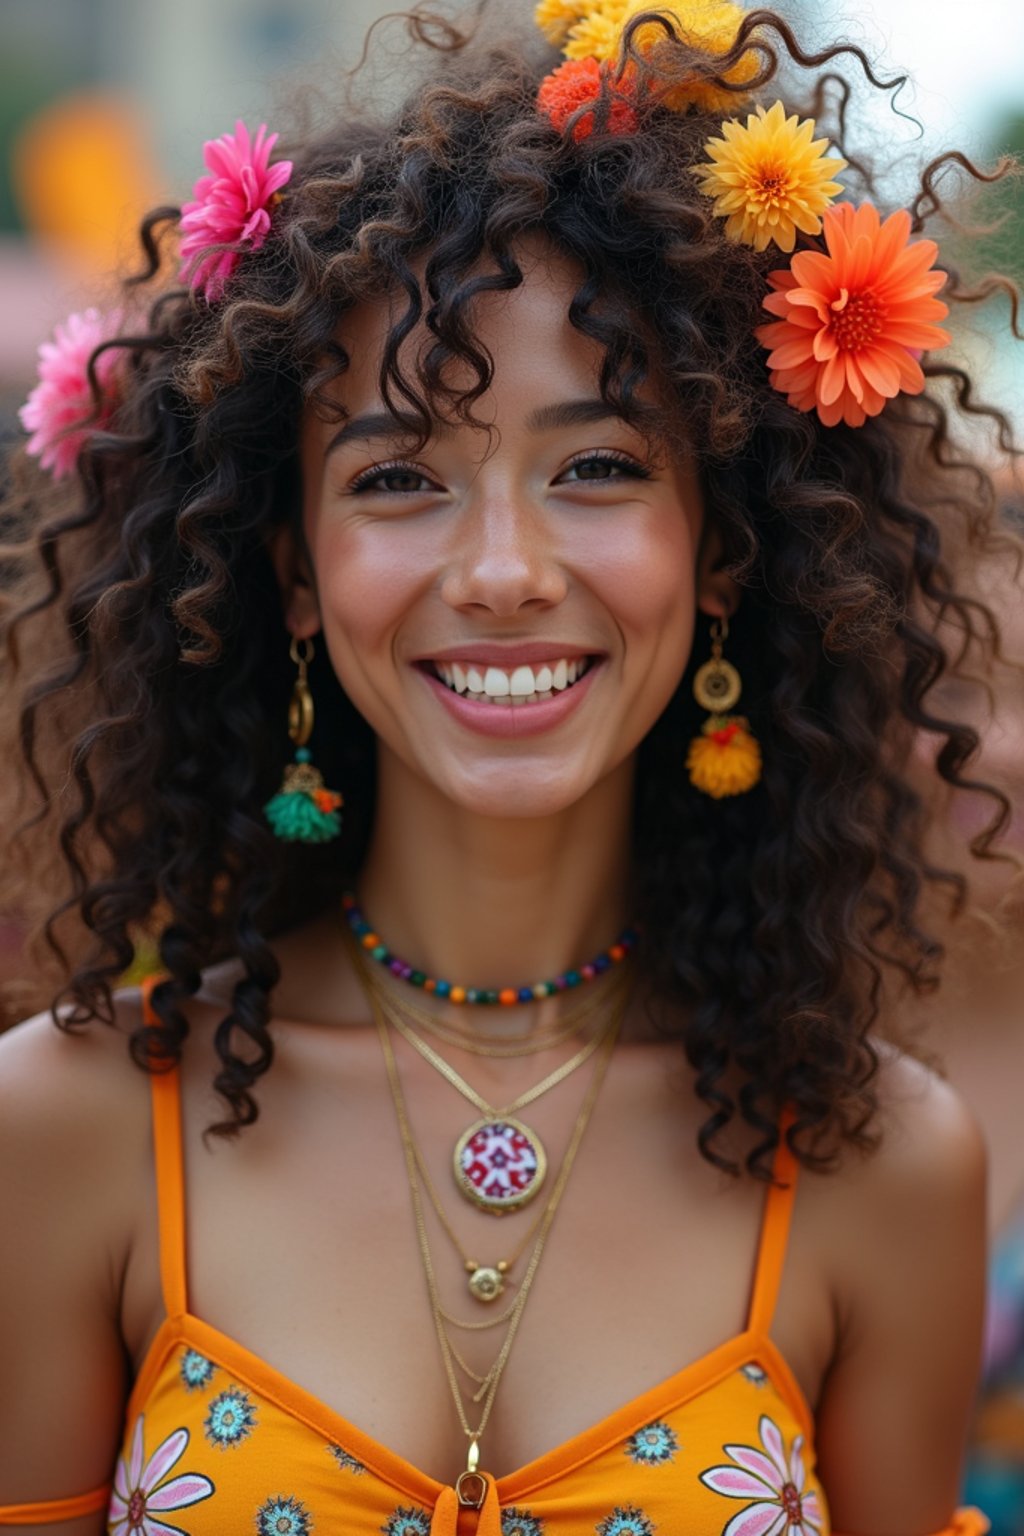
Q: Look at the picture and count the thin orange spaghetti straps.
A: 2